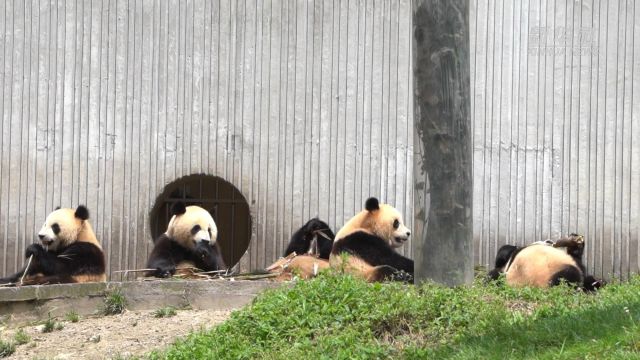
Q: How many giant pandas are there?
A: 5